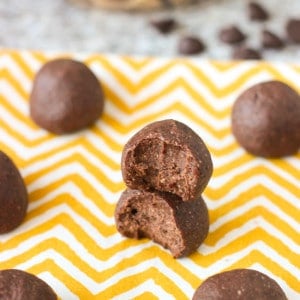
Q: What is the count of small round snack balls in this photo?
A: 7